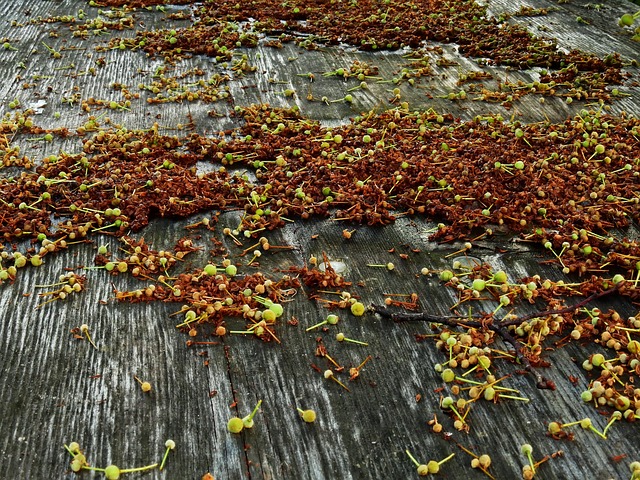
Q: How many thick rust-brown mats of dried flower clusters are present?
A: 2